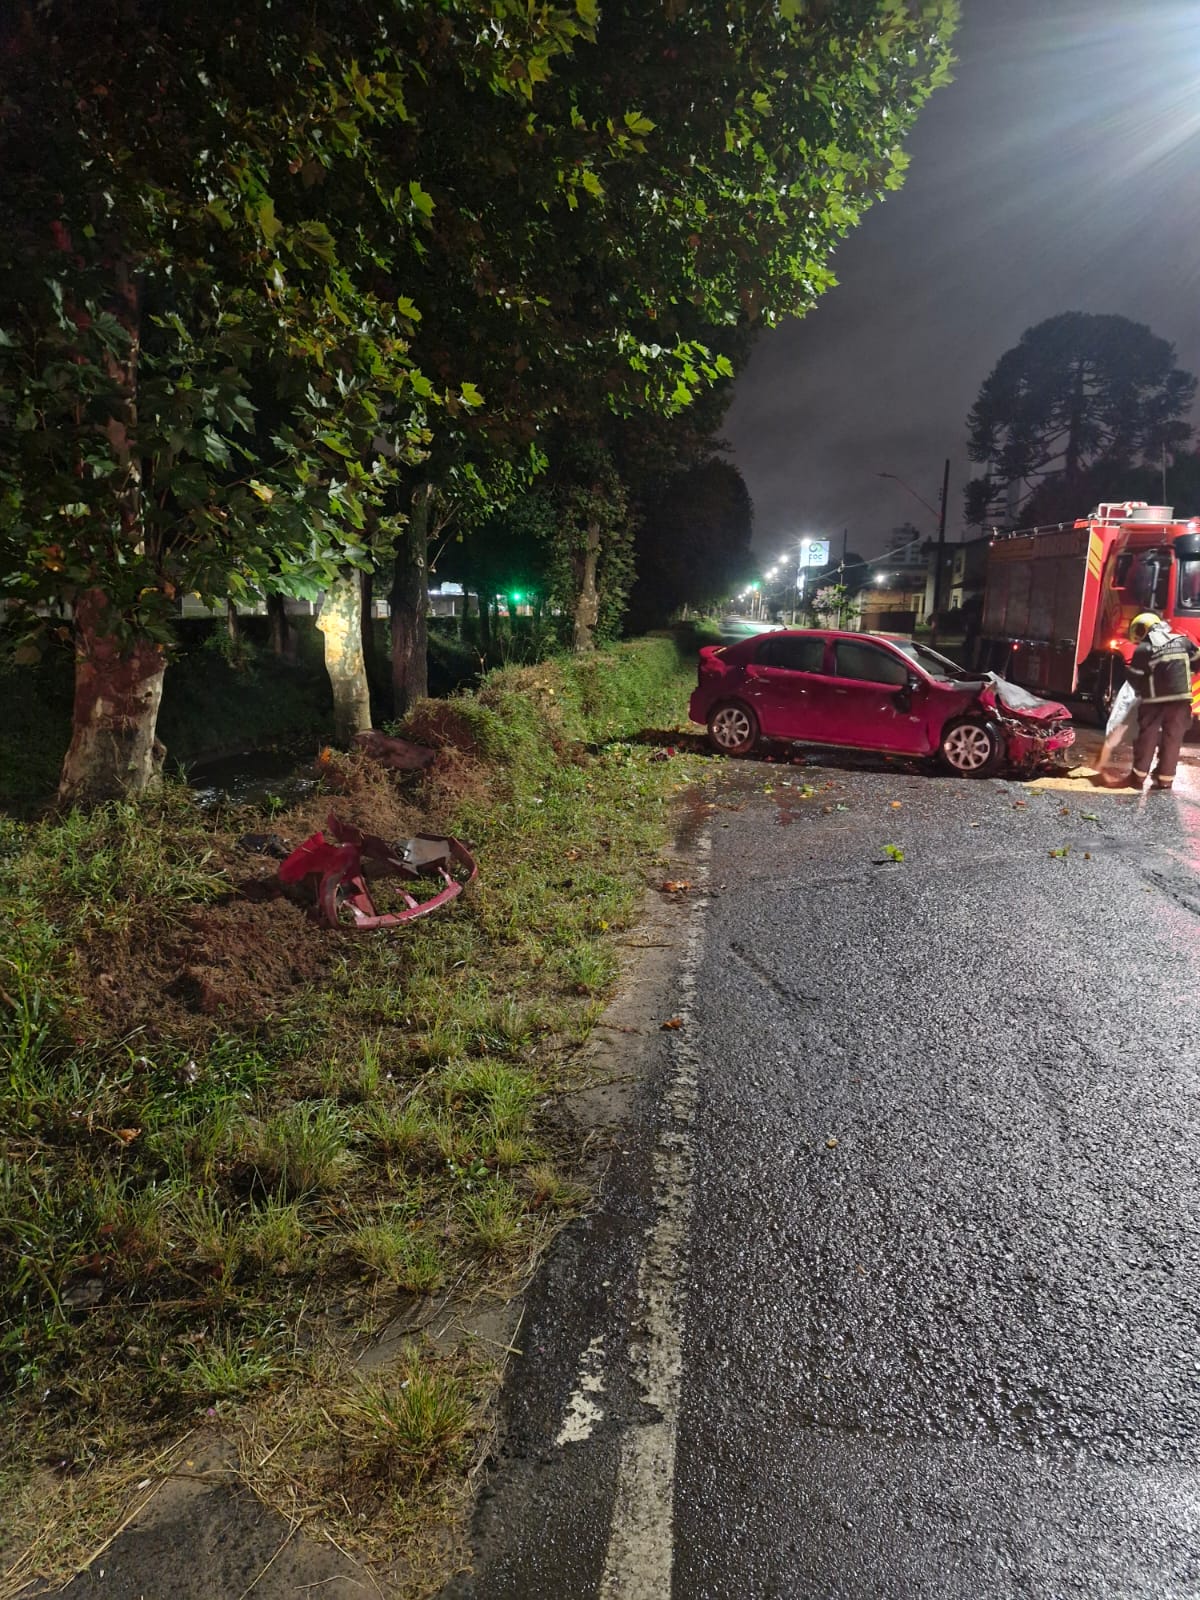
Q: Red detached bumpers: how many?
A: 1